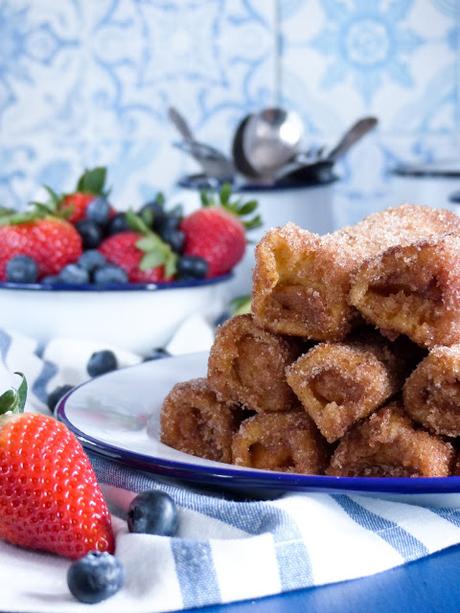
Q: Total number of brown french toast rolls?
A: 8